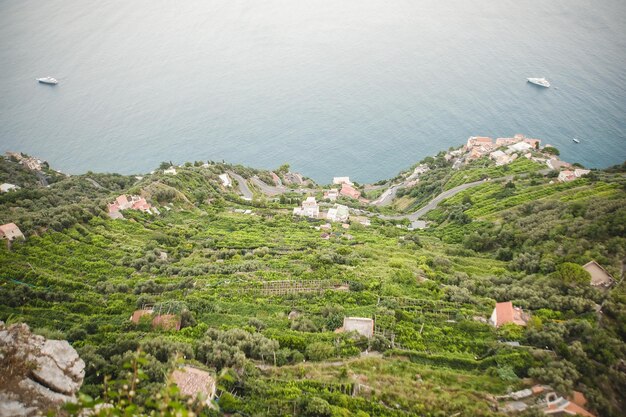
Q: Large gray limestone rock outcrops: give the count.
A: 1